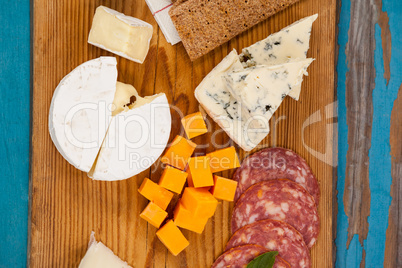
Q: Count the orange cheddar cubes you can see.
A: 11